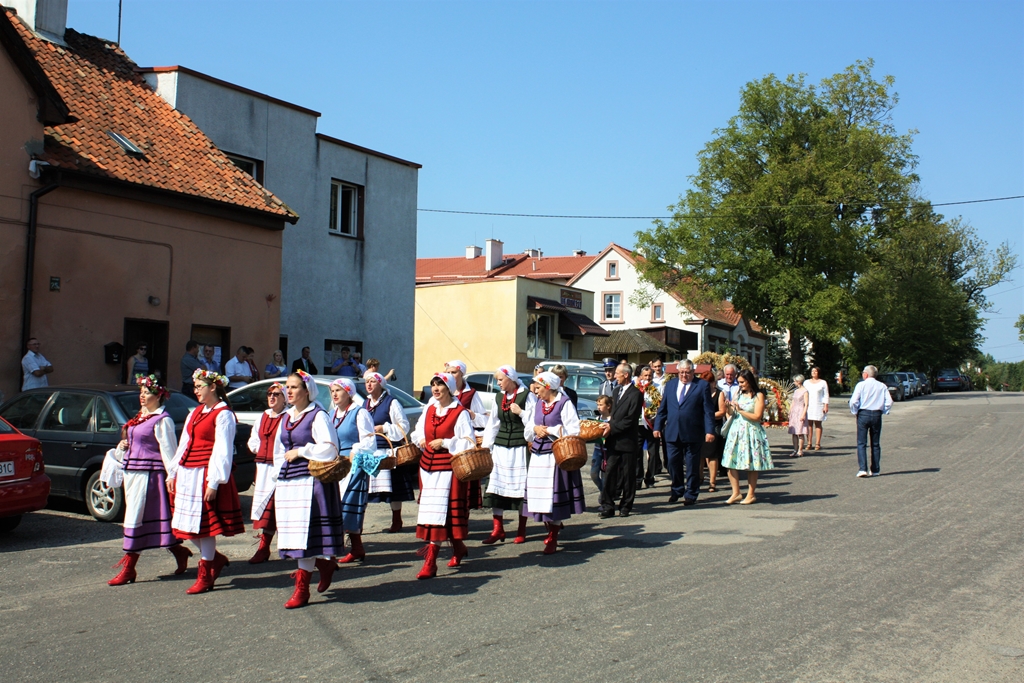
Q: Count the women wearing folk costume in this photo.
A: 10